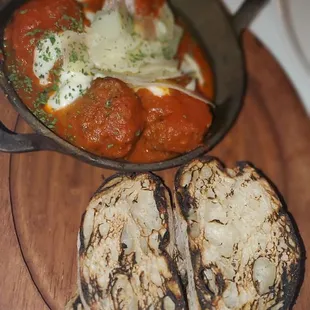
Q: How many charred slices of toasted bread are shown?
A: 2